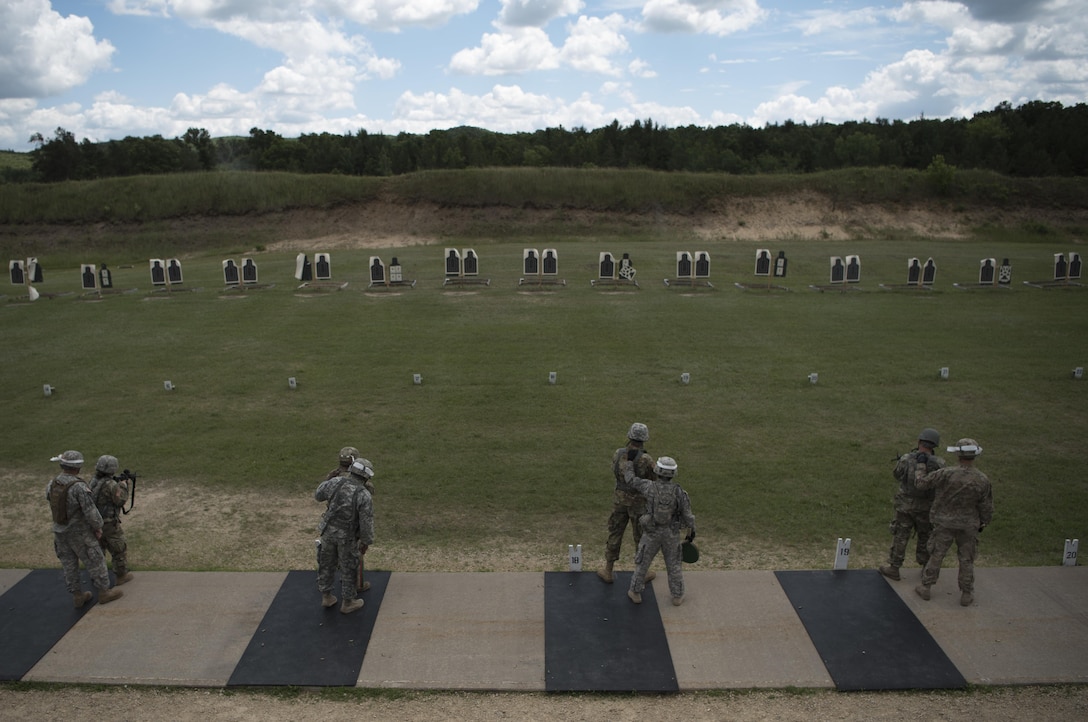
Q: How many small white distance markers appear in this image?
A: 9